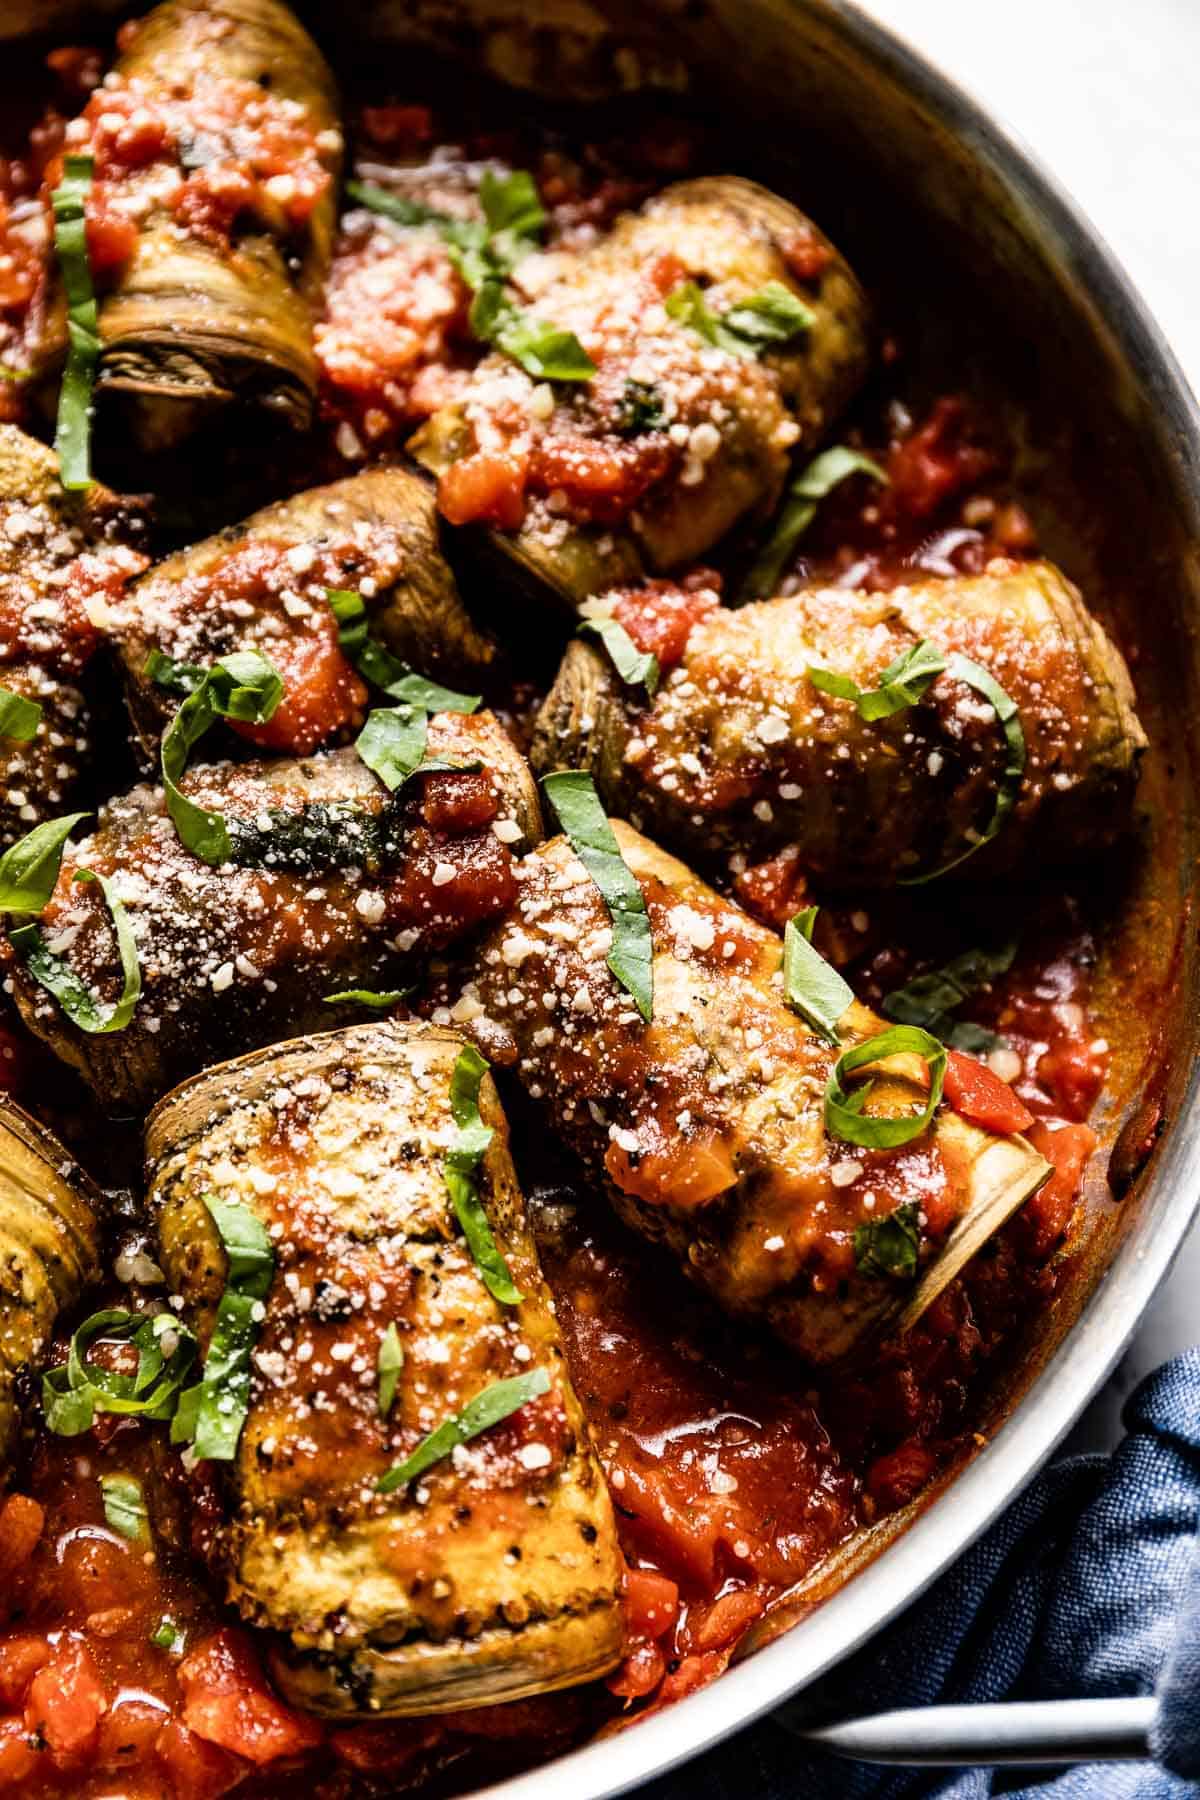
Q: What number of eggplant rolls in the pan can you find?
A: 9